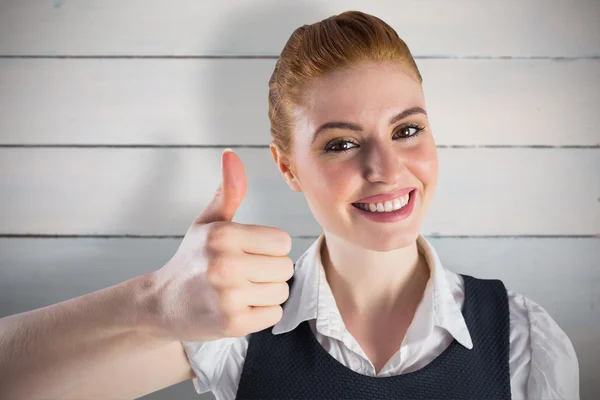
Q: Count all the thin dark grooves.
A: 3